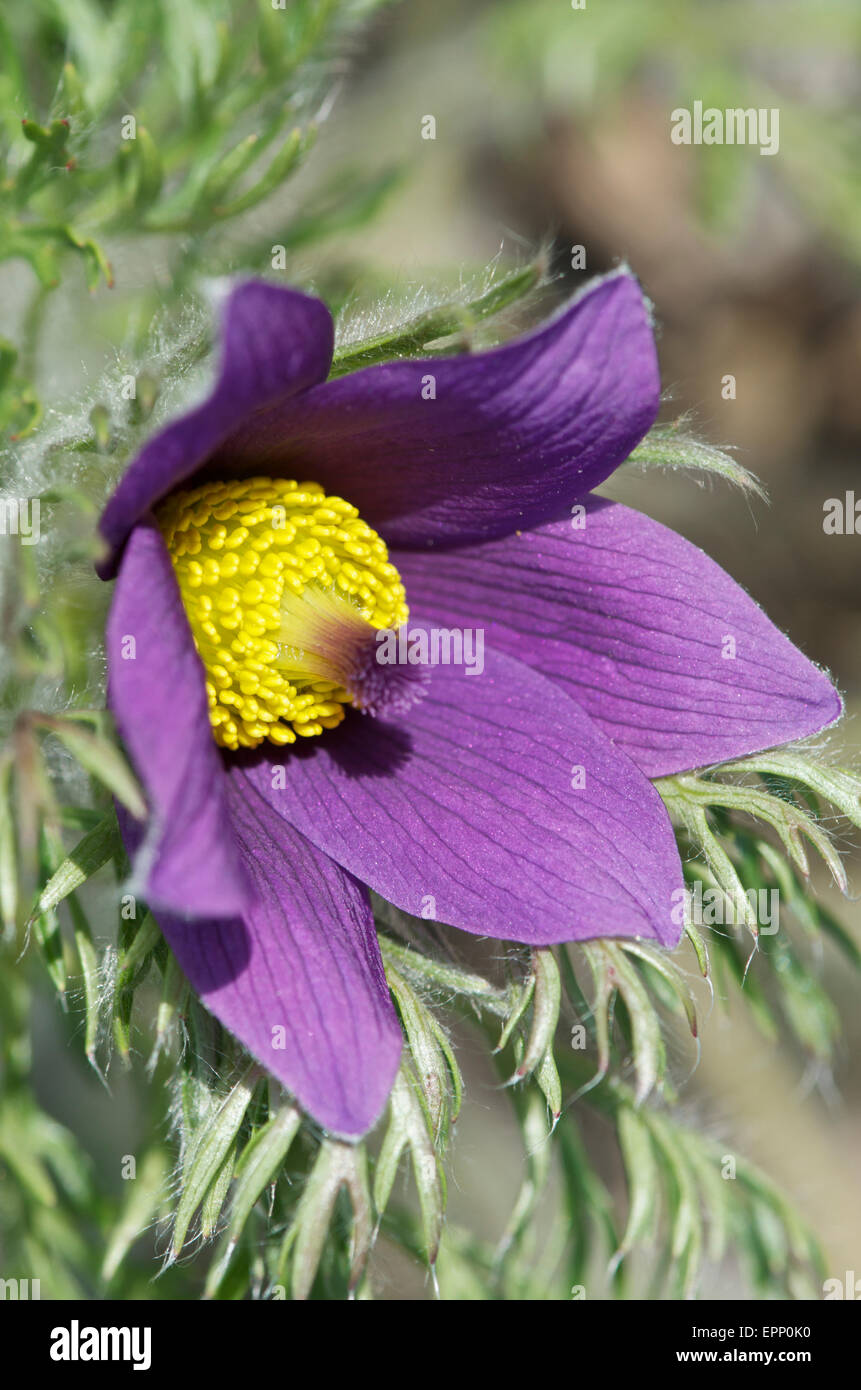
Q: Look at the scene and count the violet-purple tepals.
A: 6